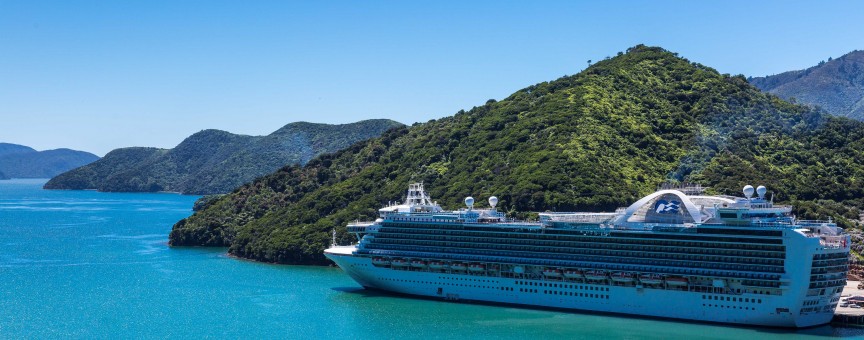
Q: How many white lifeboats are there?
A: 12